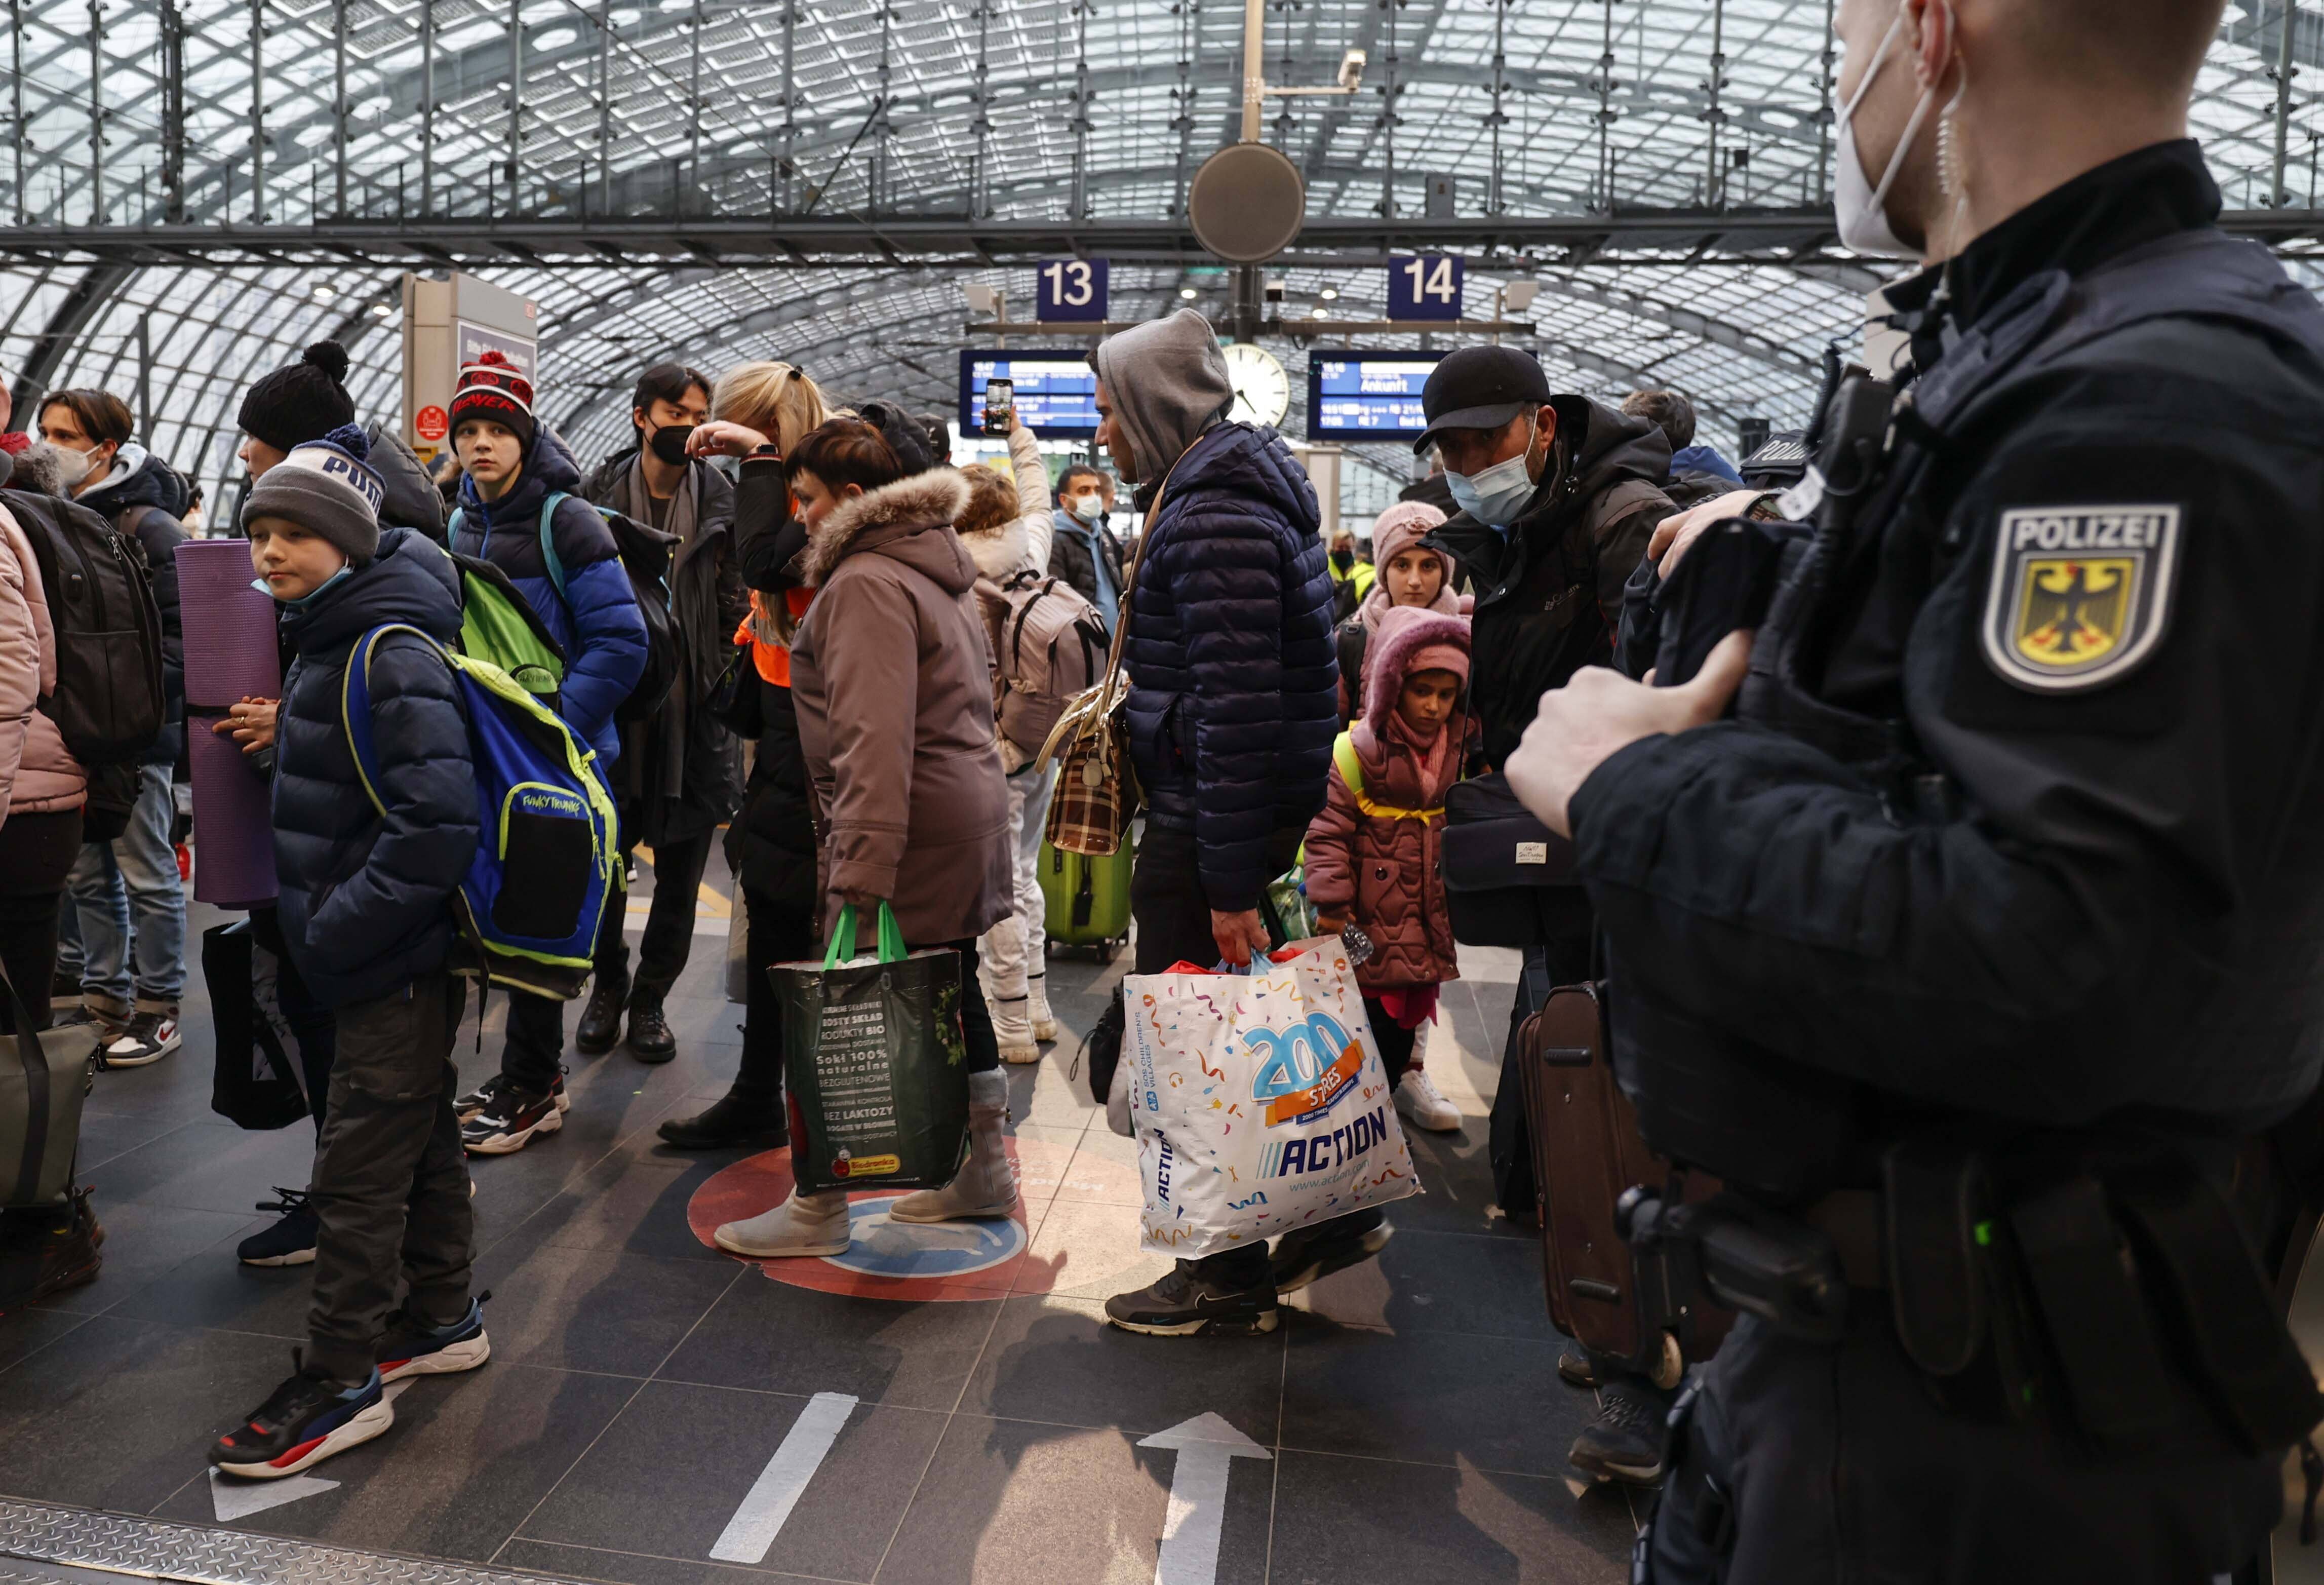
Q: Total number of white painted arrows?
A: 2